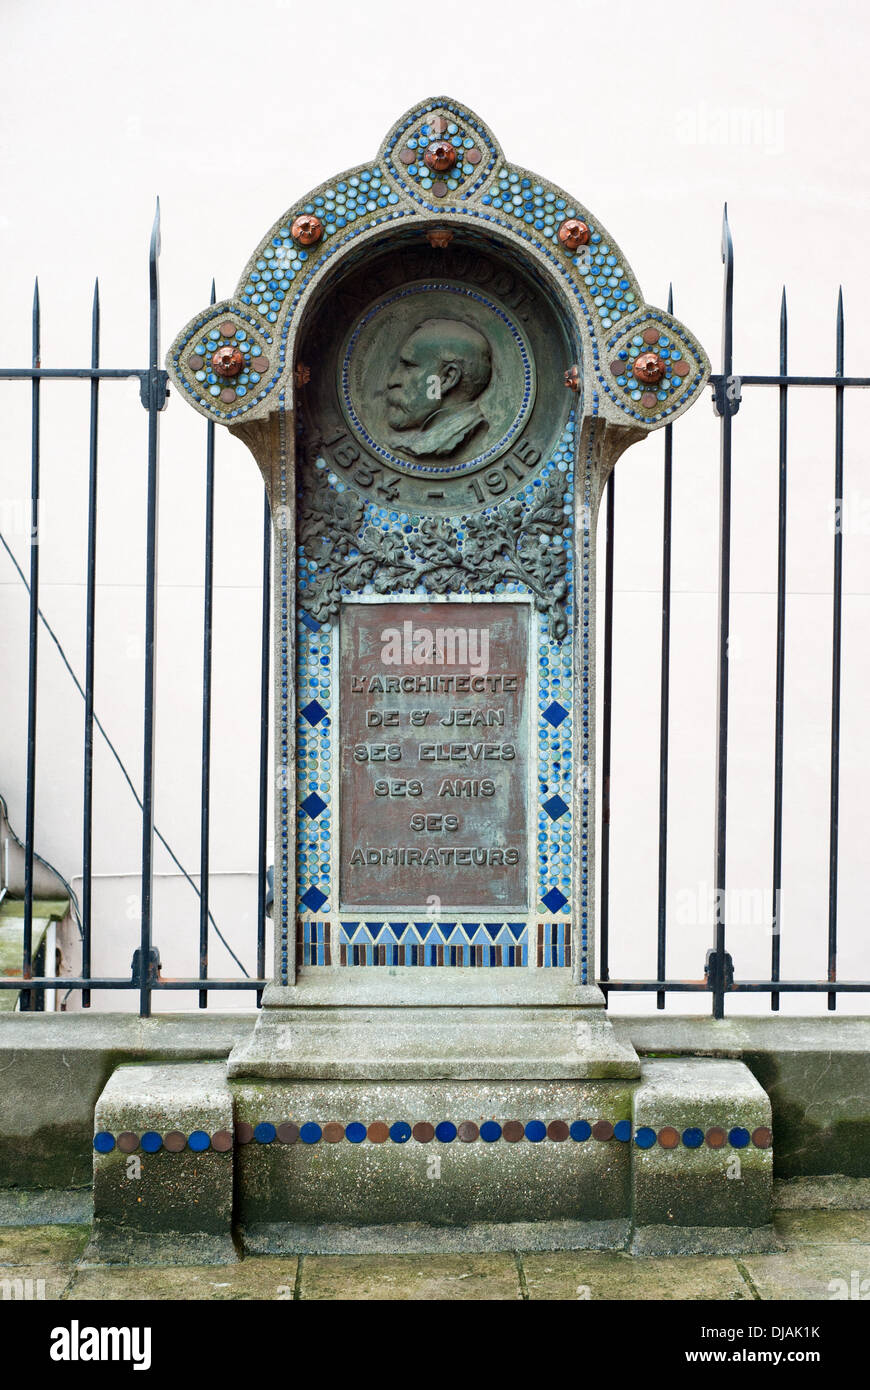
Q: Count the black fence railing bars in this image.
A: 10